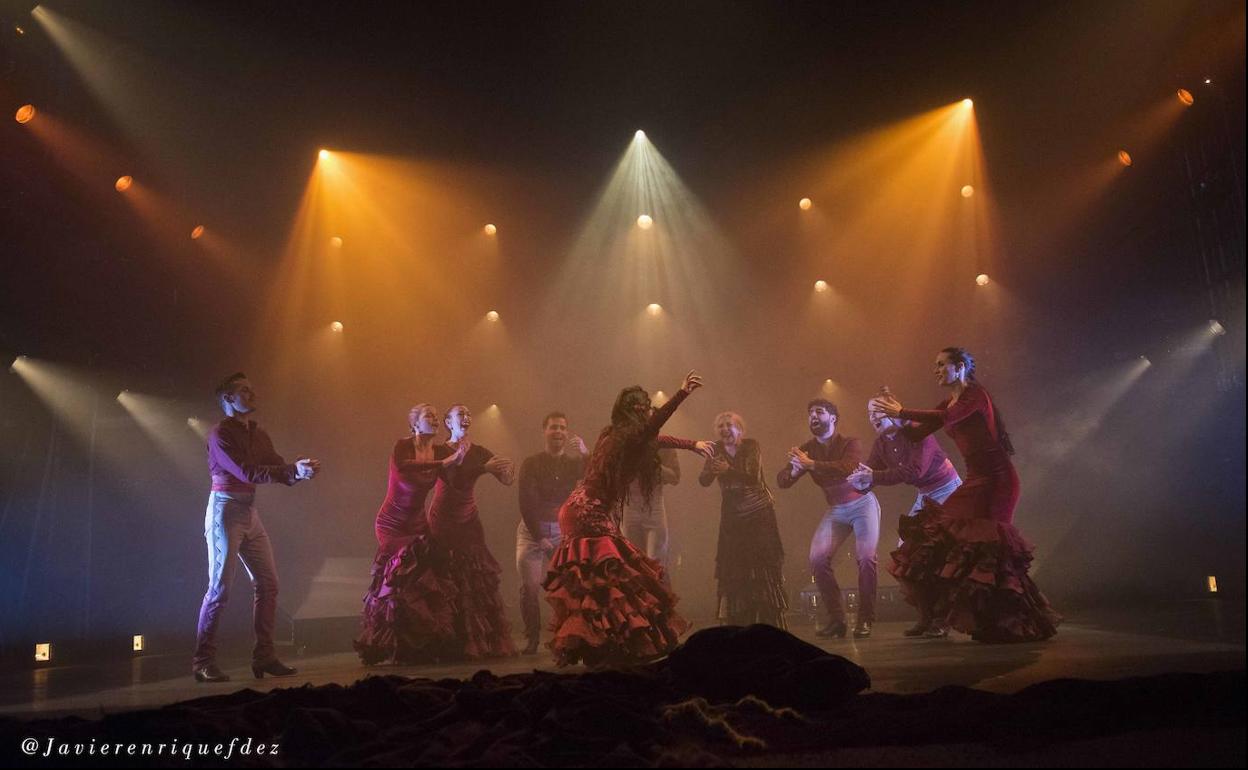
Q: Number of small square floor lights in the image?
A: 3